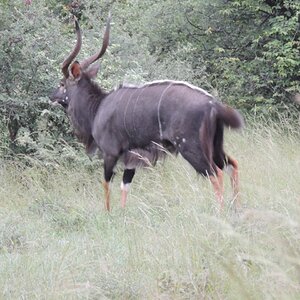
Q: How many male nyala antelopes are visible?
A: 1